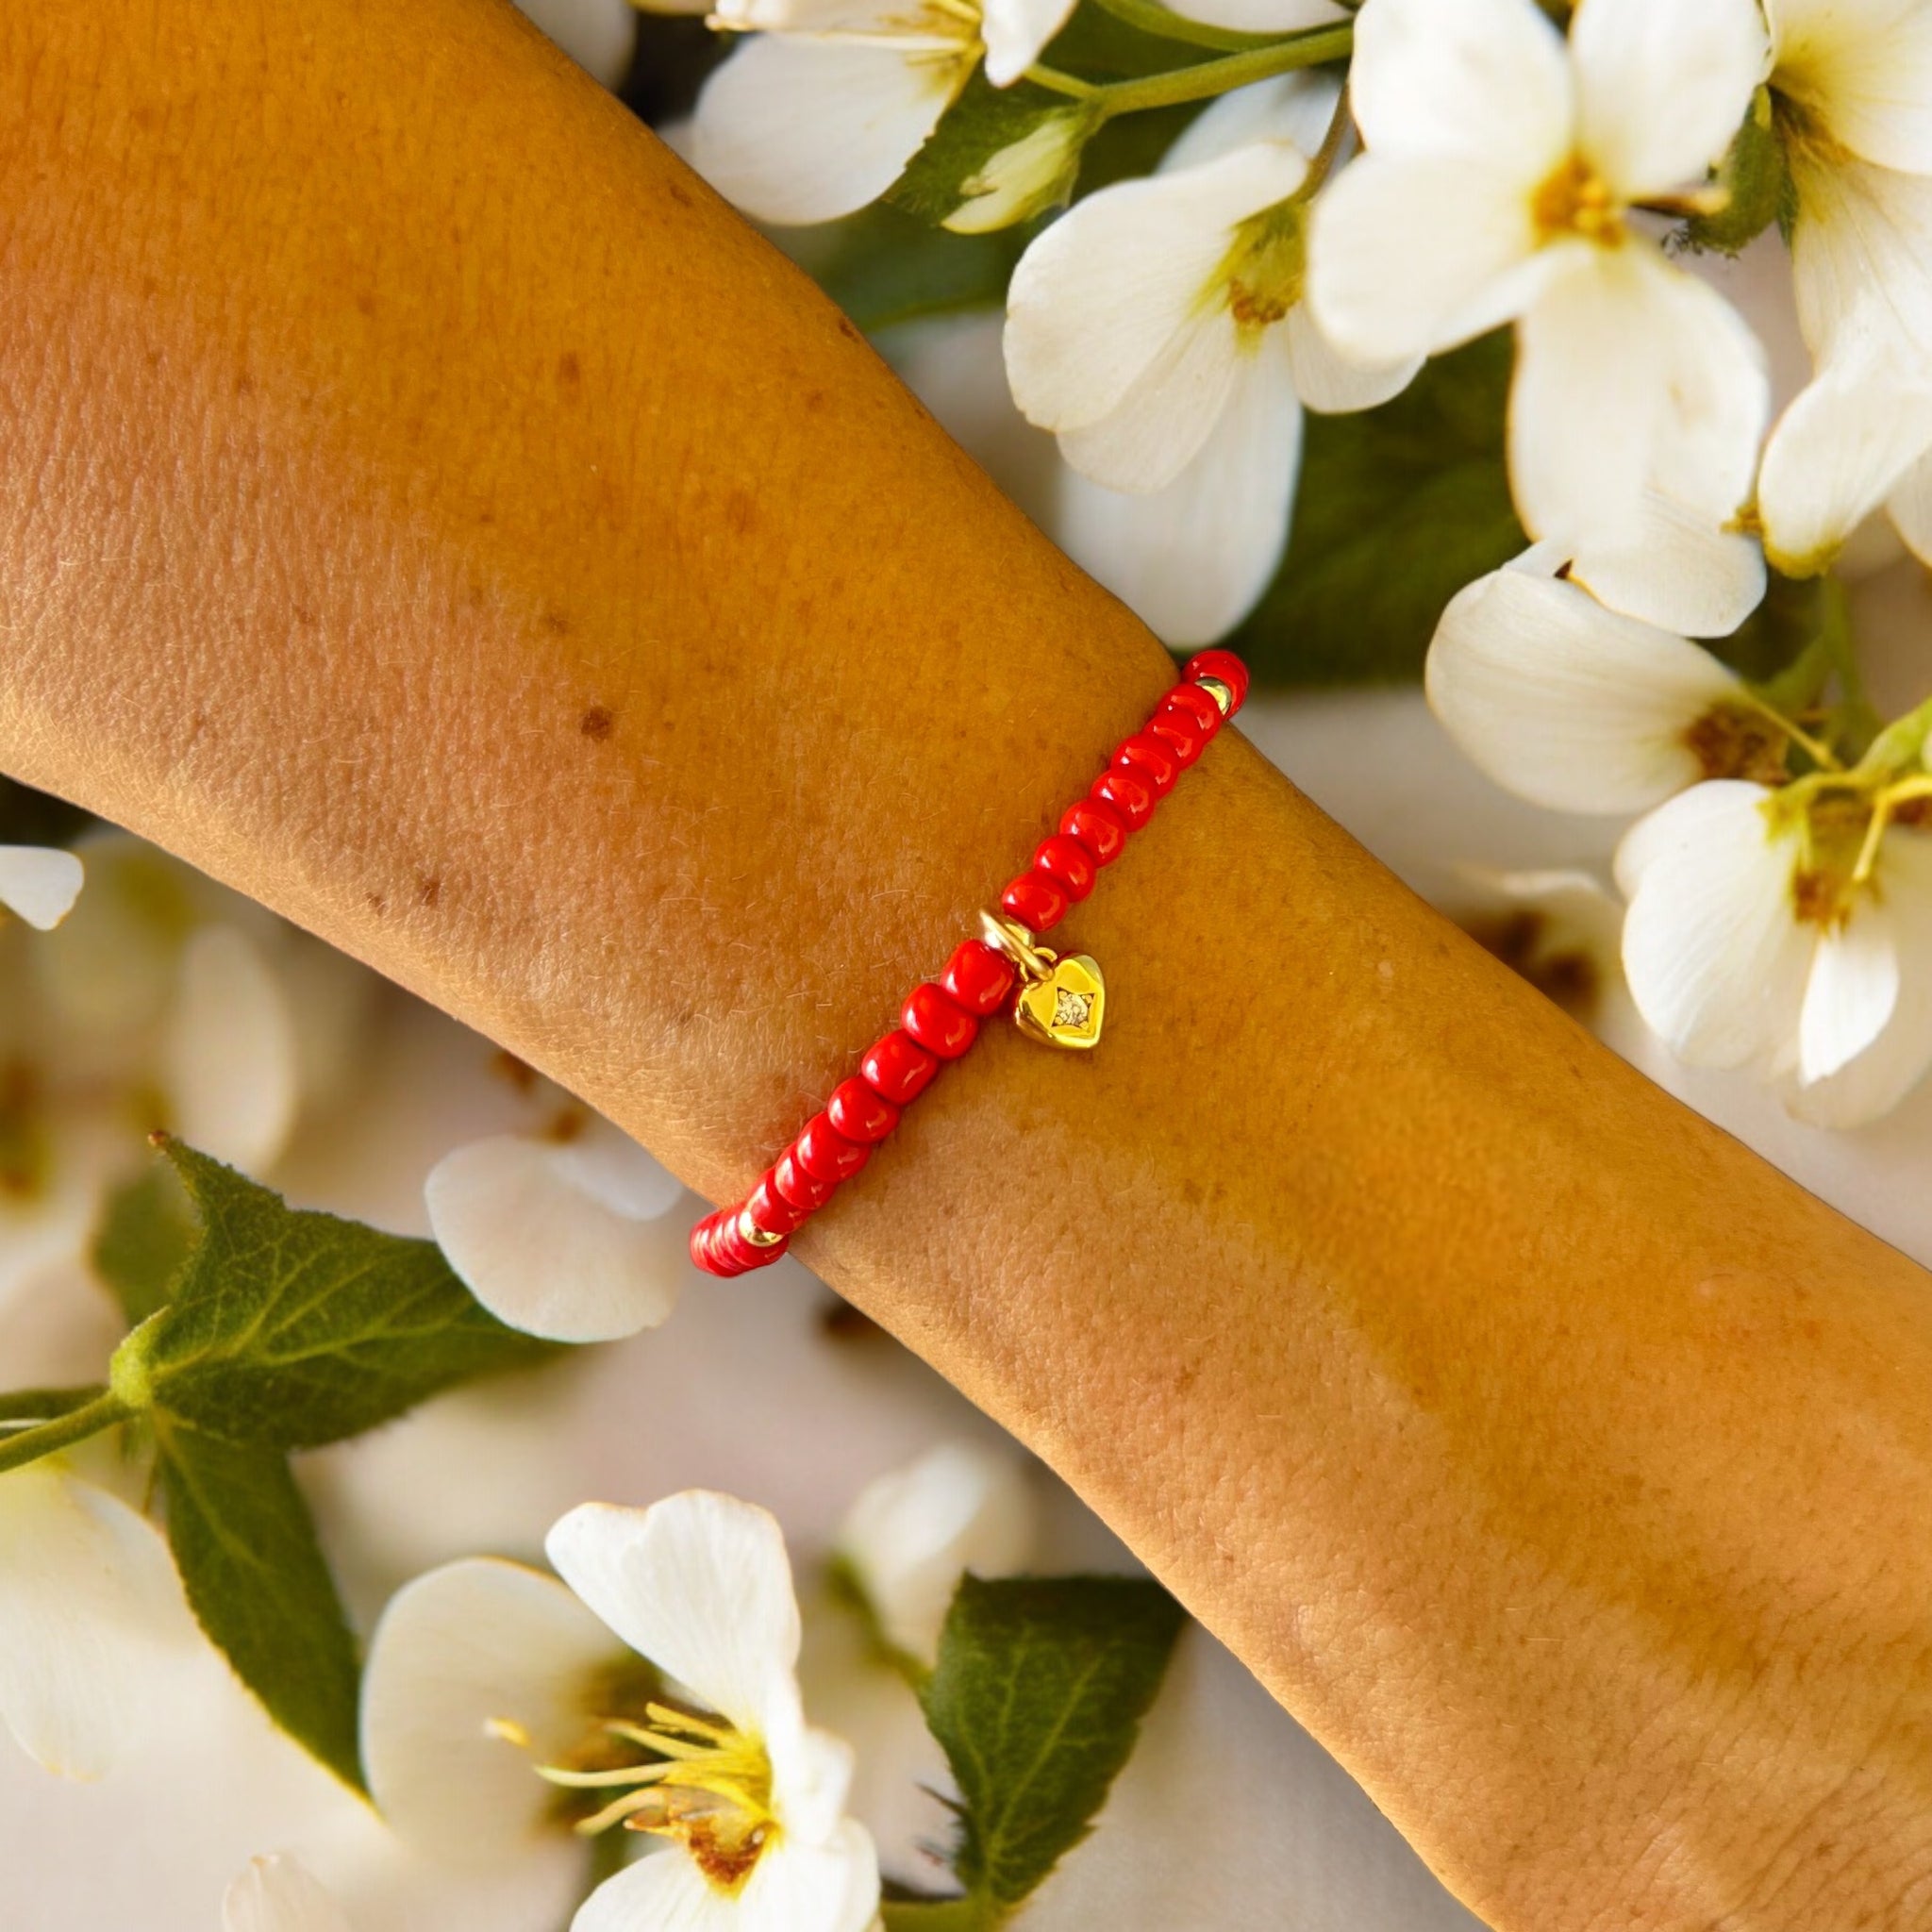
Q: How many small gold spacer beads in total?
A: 2